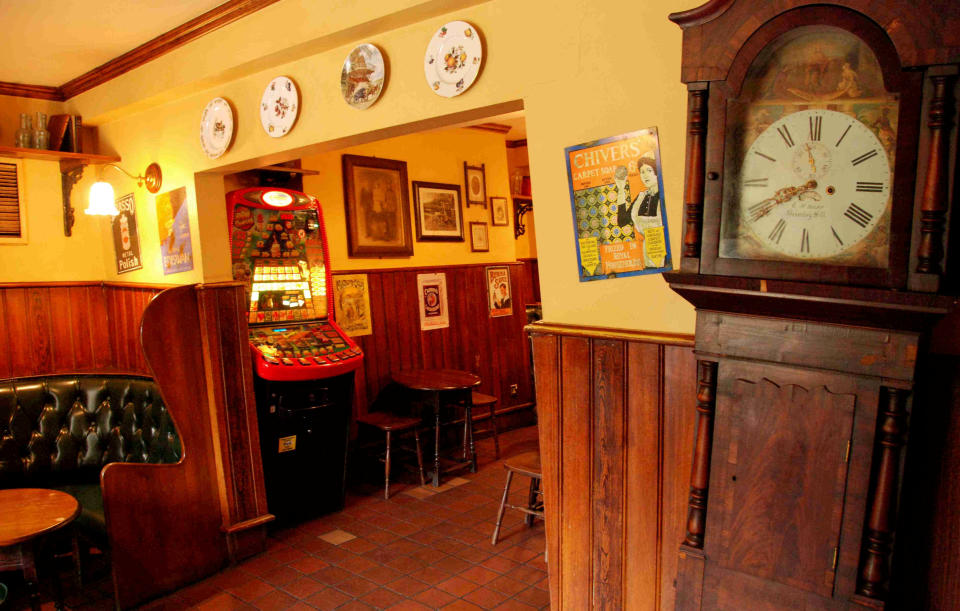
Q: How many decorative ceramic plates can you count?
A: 4